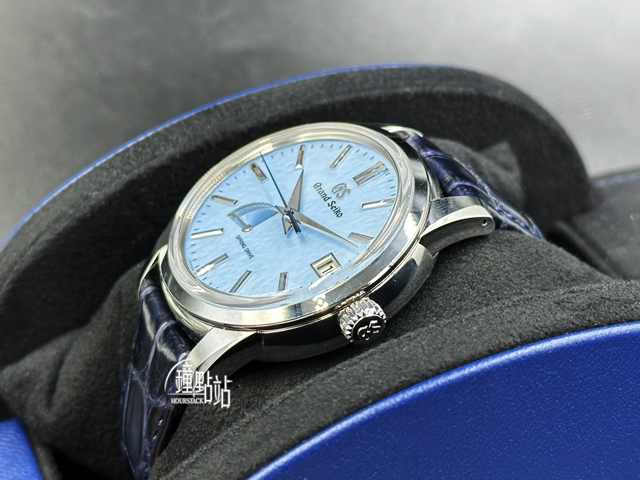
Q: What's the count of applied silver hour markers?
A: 11